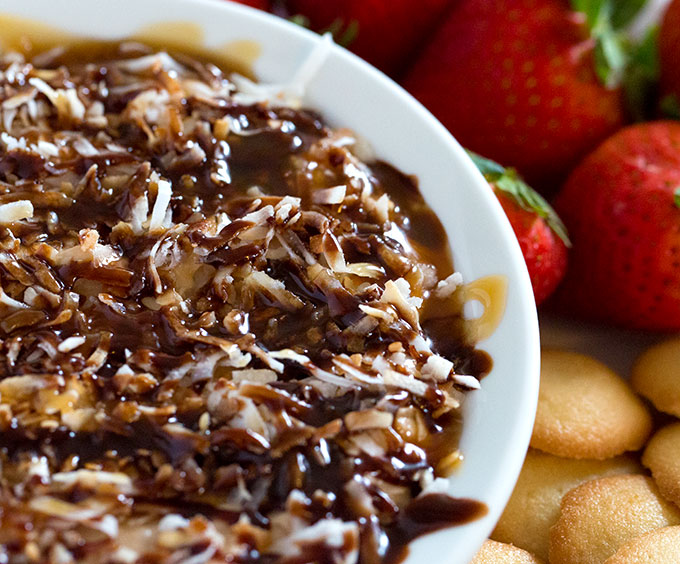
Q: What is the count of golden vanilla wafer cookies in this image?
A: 7